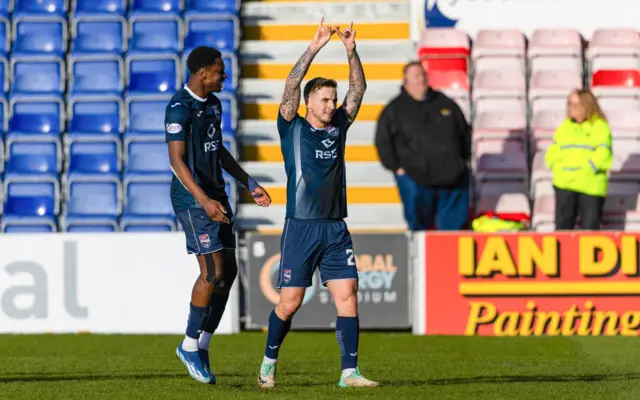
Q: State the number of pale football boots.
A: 2